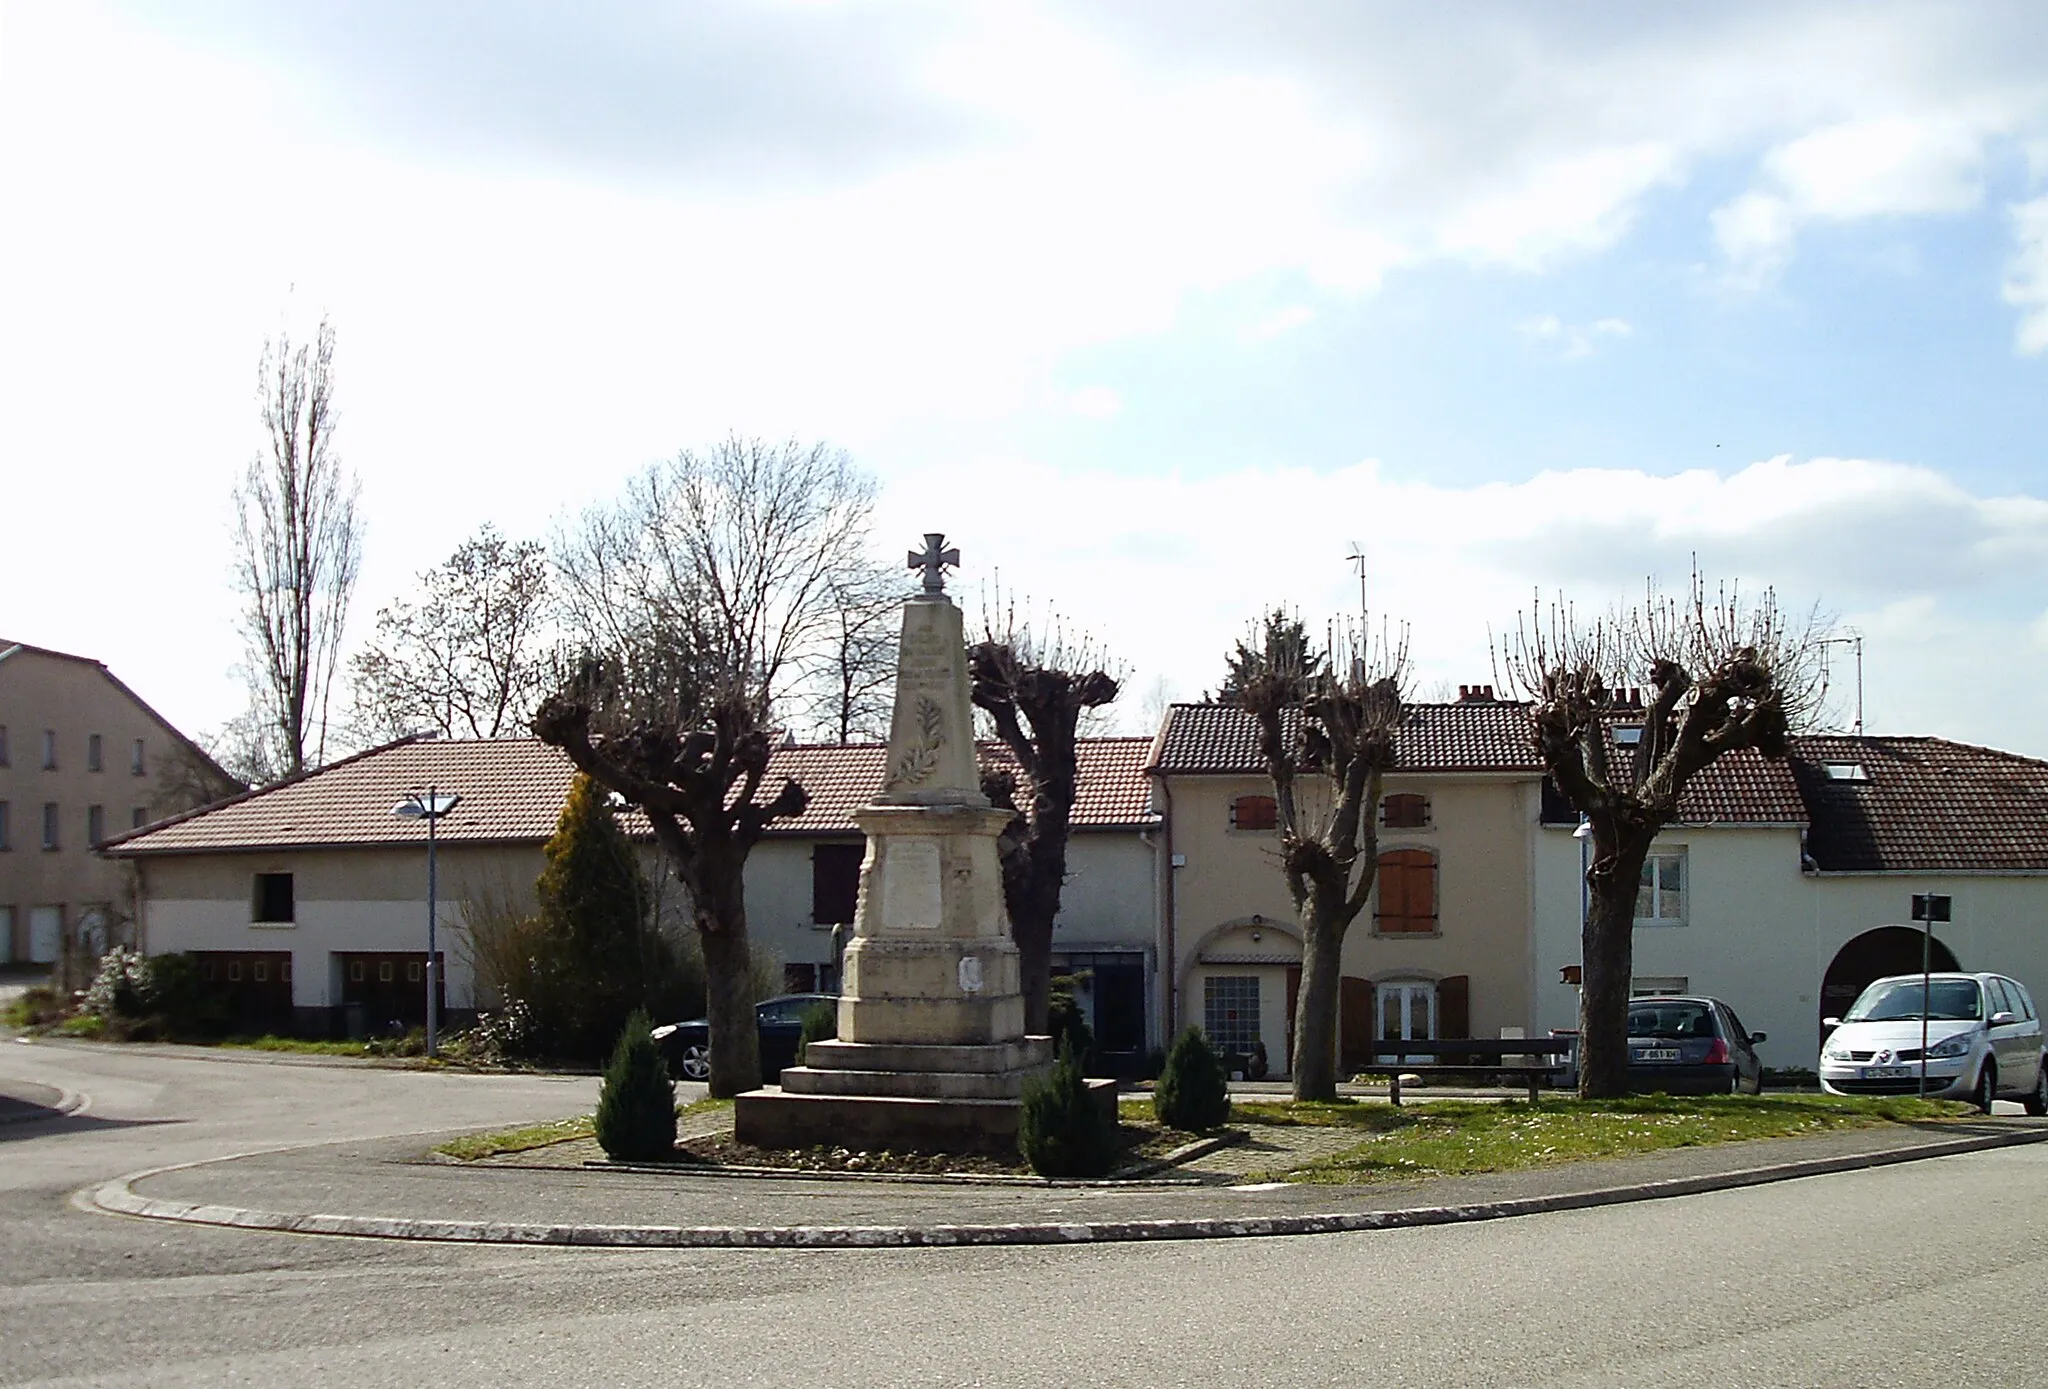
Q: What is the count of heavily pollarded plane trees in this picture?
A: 4